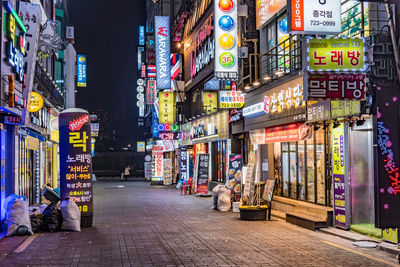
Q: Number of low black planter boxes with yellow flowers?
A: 1